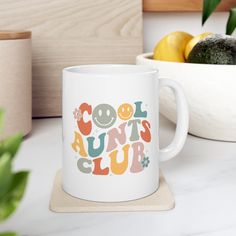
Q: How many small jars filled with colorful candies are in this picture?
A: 0